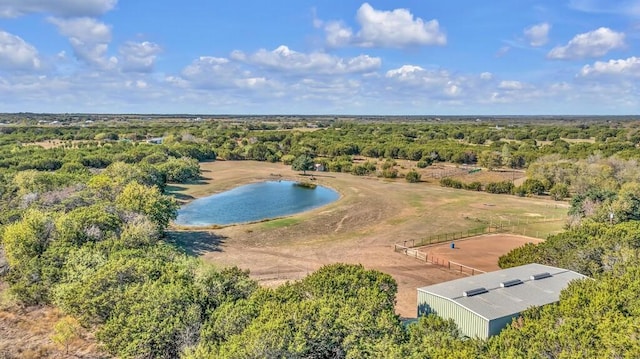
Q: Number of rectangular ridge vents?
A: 3